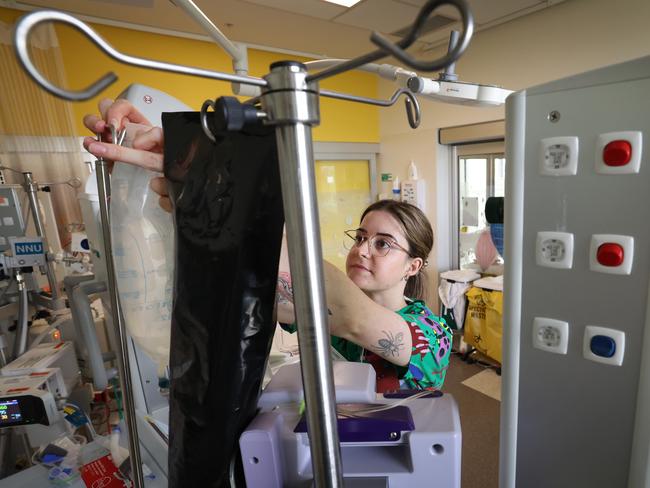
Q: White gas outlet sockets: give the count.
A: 3